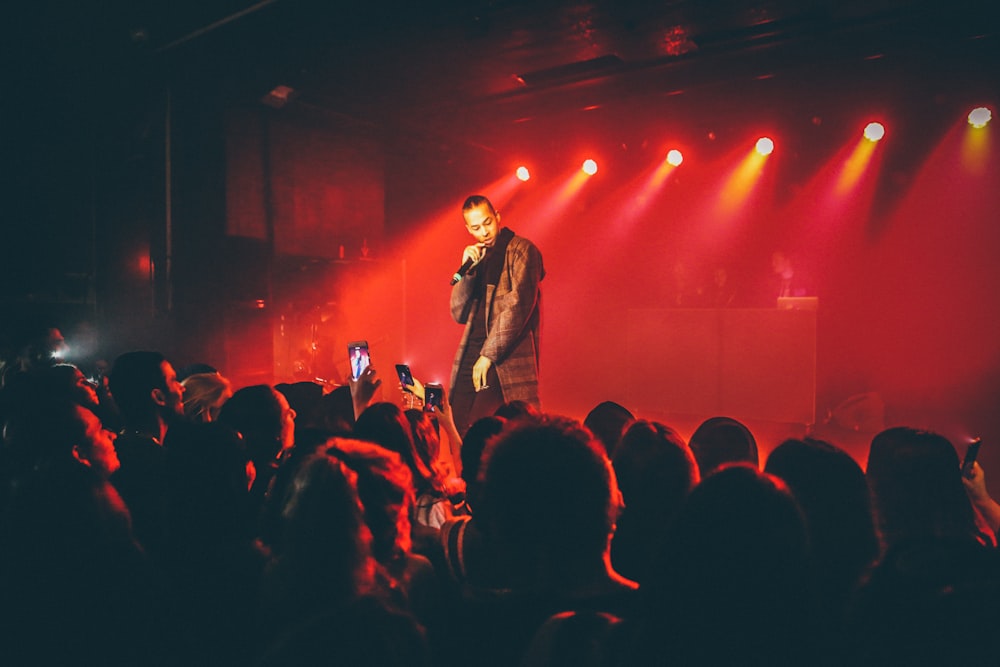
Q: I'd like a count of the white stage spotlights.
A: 6